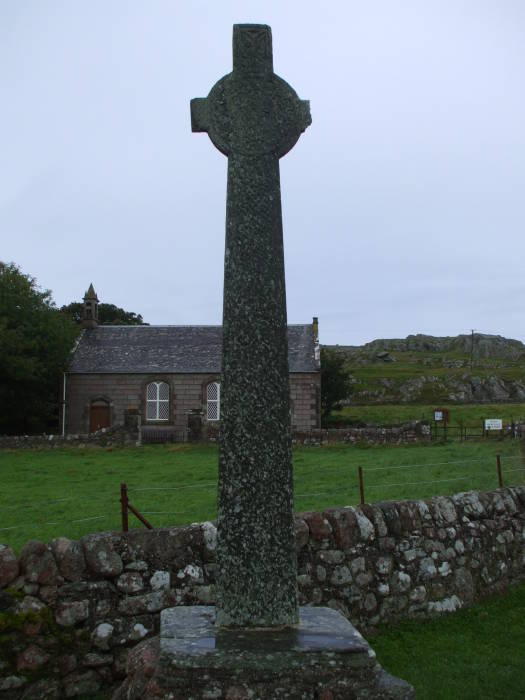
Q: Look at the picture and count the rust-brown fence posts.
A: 3